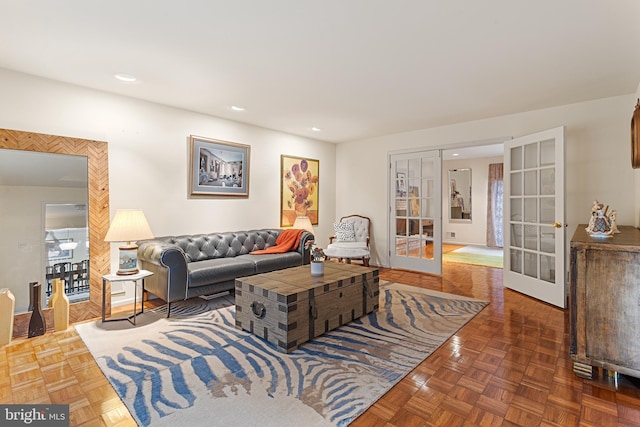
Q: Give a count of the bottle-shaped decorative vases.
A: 3